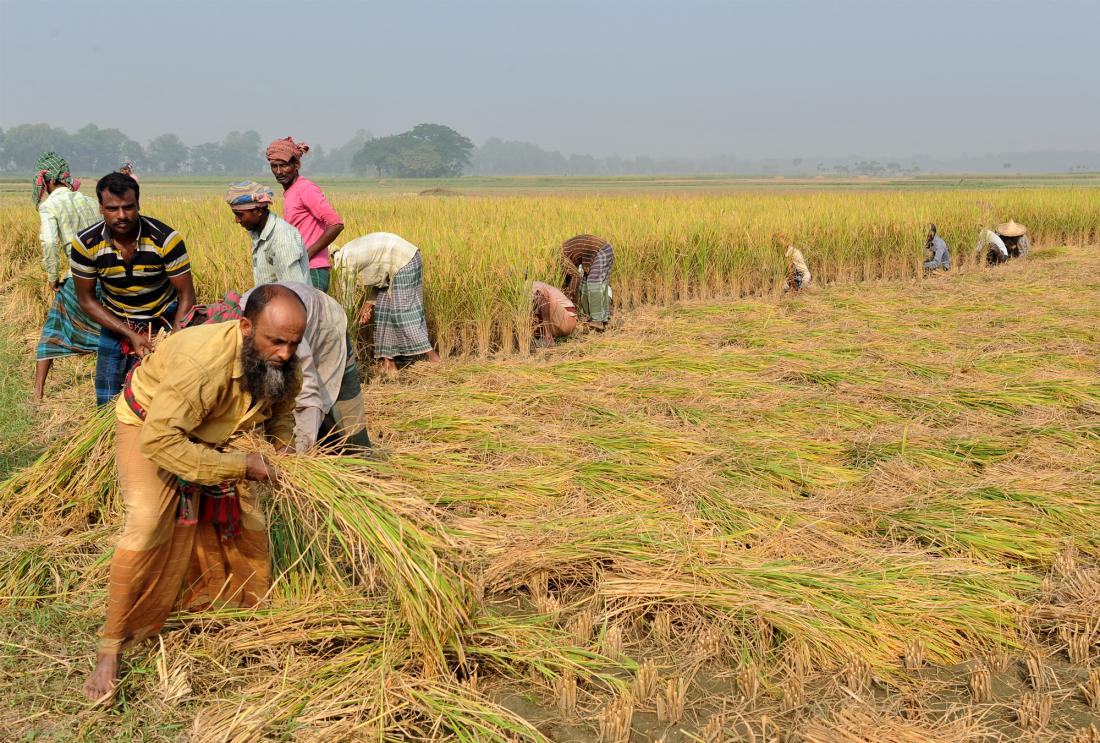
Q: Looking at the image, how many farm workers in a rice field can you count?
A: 14